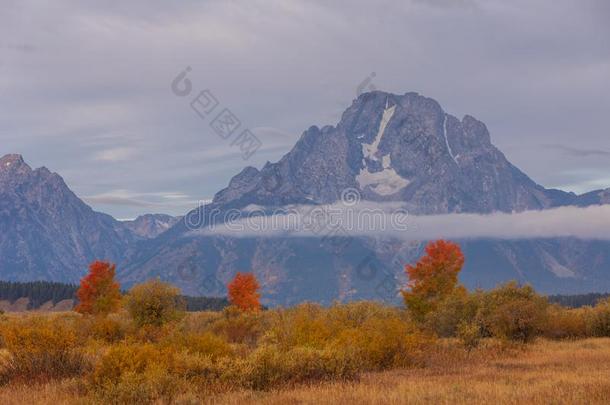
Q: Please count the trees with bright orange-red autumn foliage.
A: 3